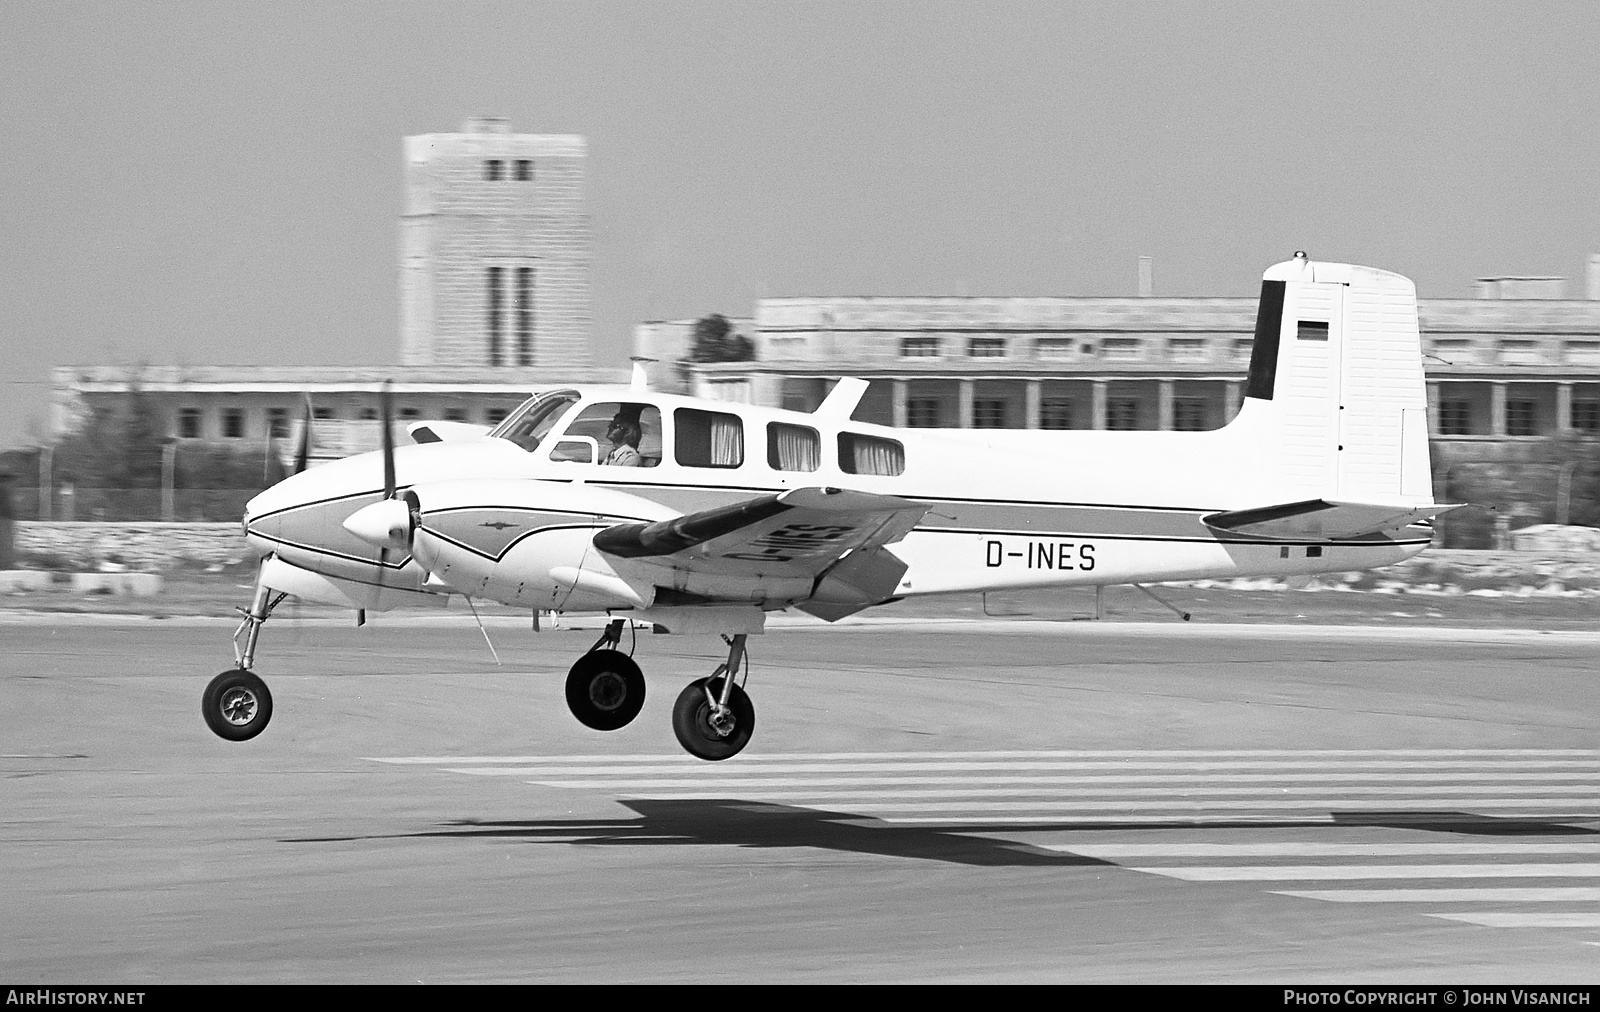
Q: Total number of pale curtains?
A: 3